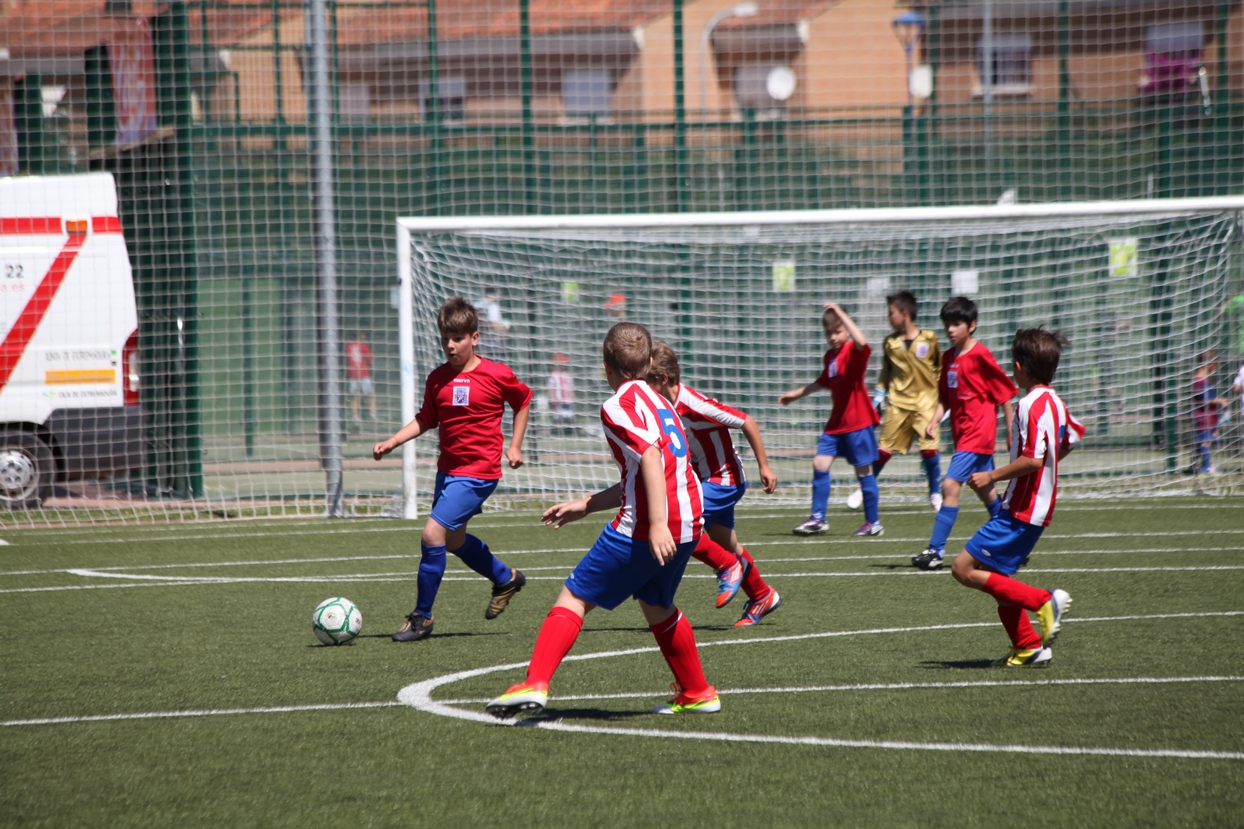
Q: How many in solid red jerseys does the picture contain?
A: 3